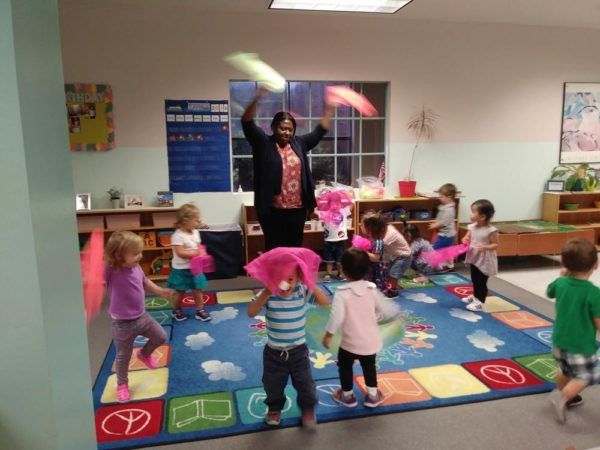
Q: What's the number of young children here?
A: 11